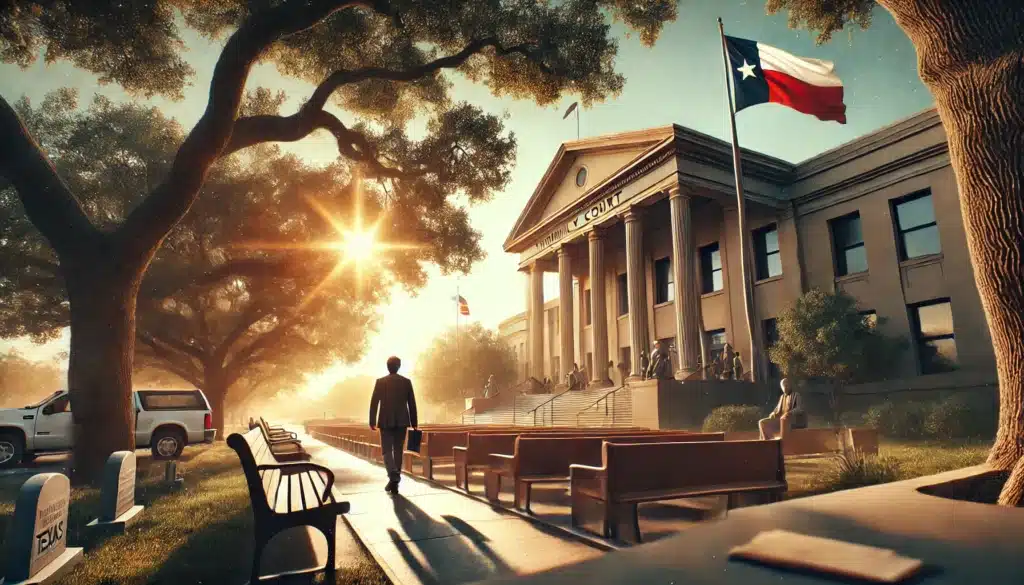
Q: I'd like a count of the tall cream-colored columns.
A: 5